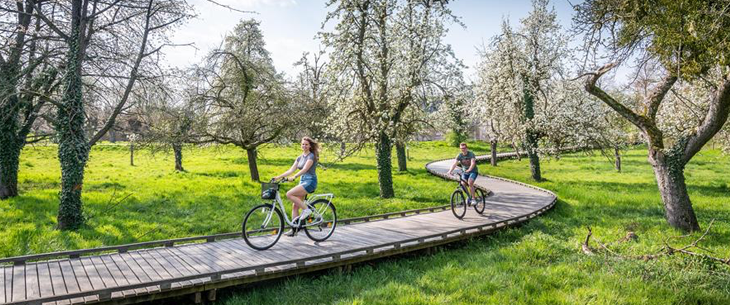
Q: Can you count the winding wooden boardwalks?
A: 1